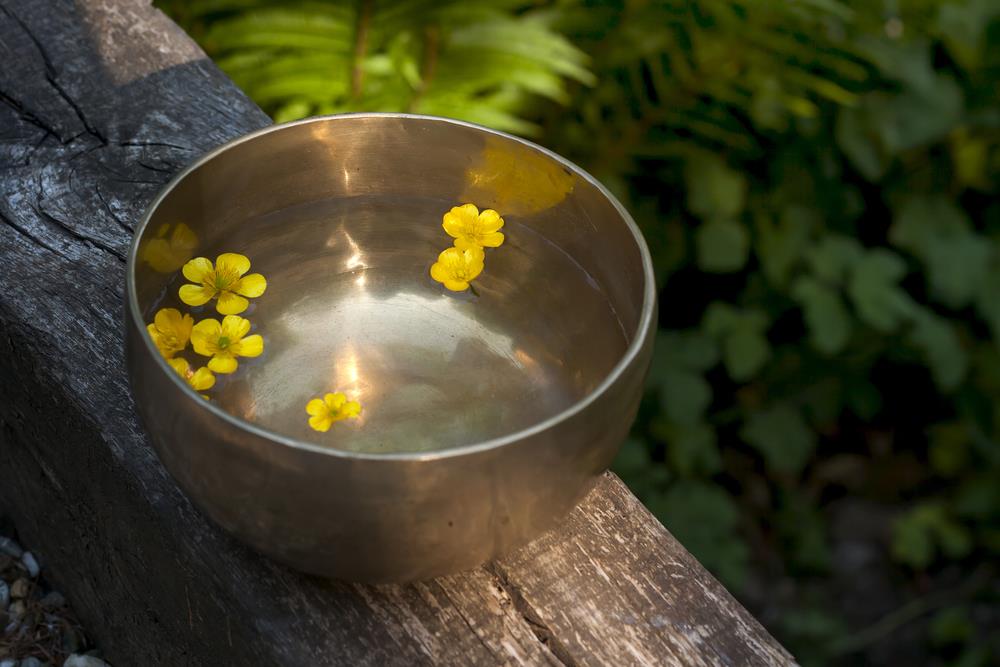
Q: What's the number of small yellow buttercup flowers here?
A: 7